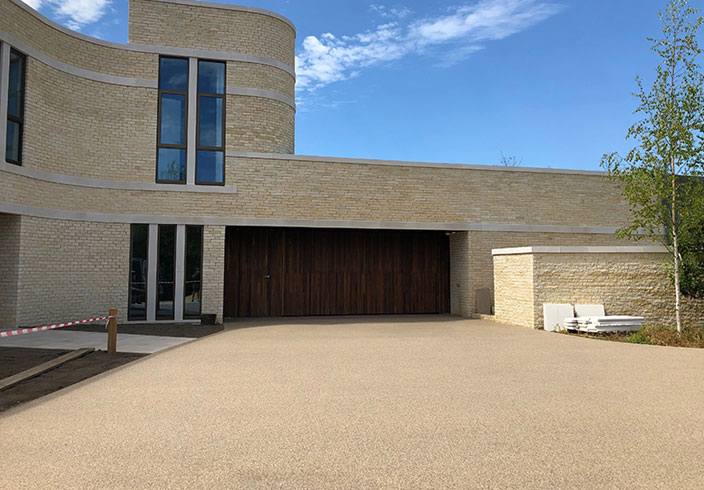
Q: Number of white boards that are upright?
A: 2